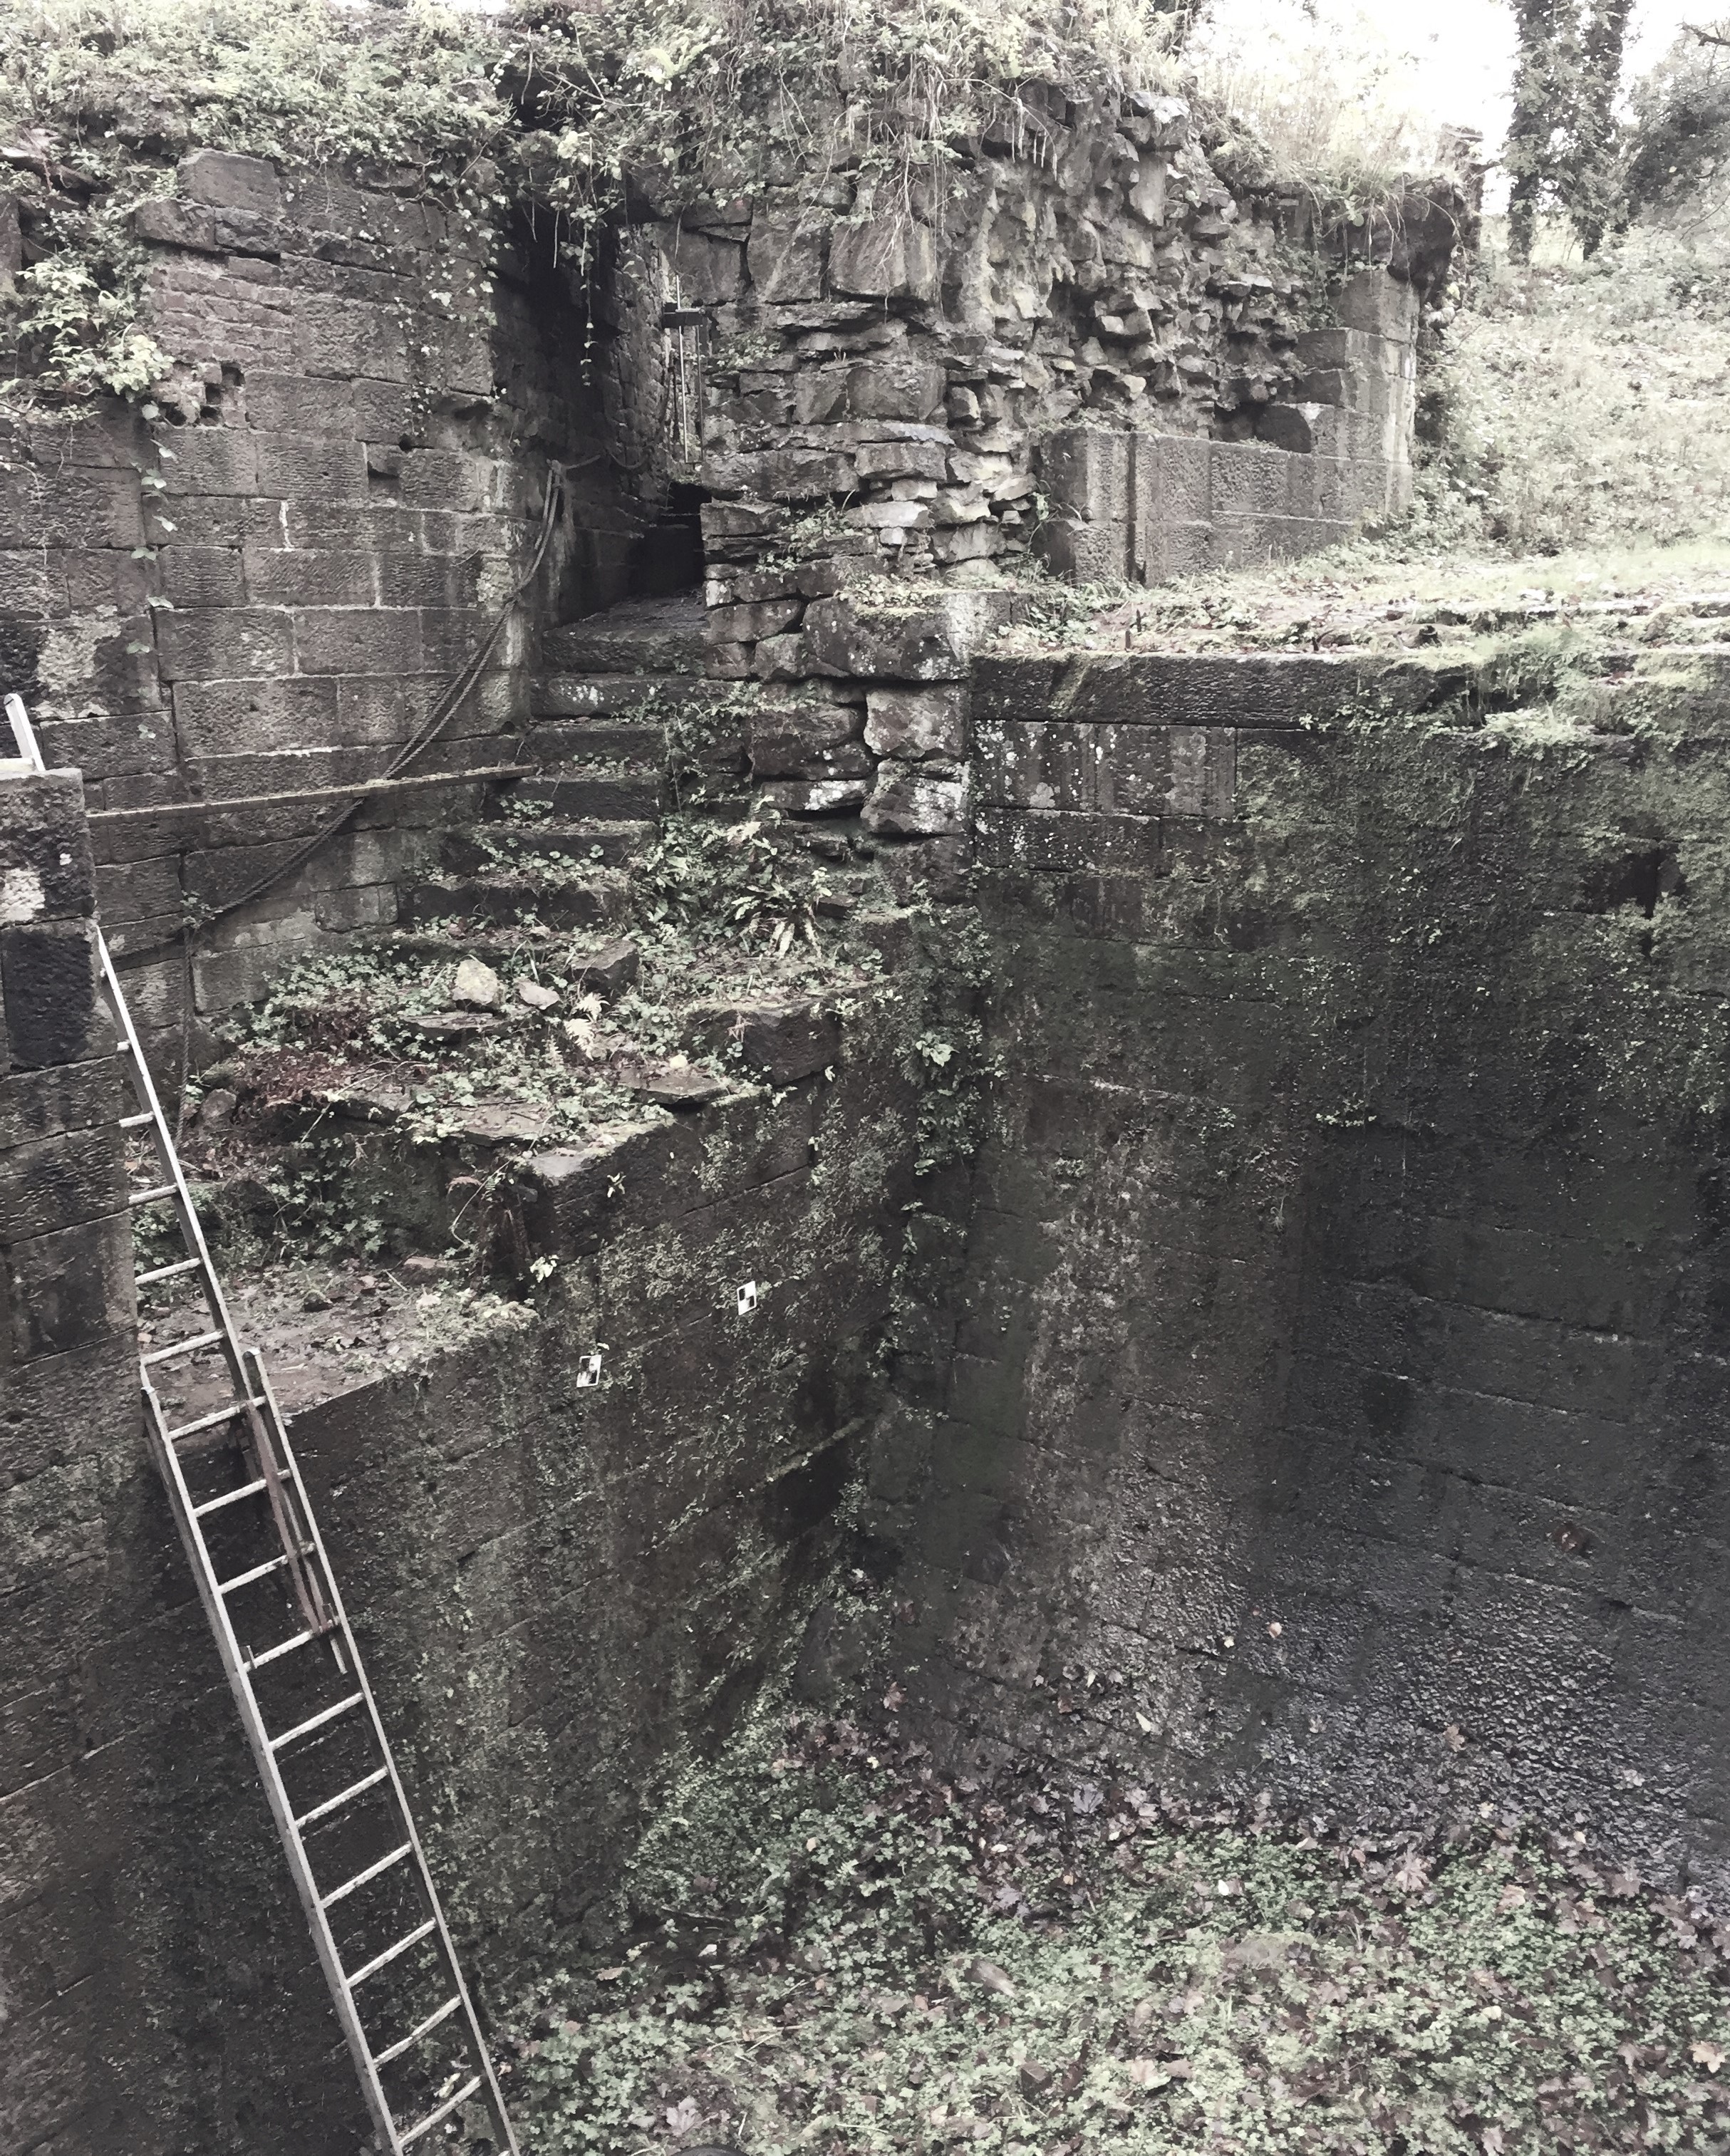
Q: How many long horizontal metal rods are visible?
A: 1